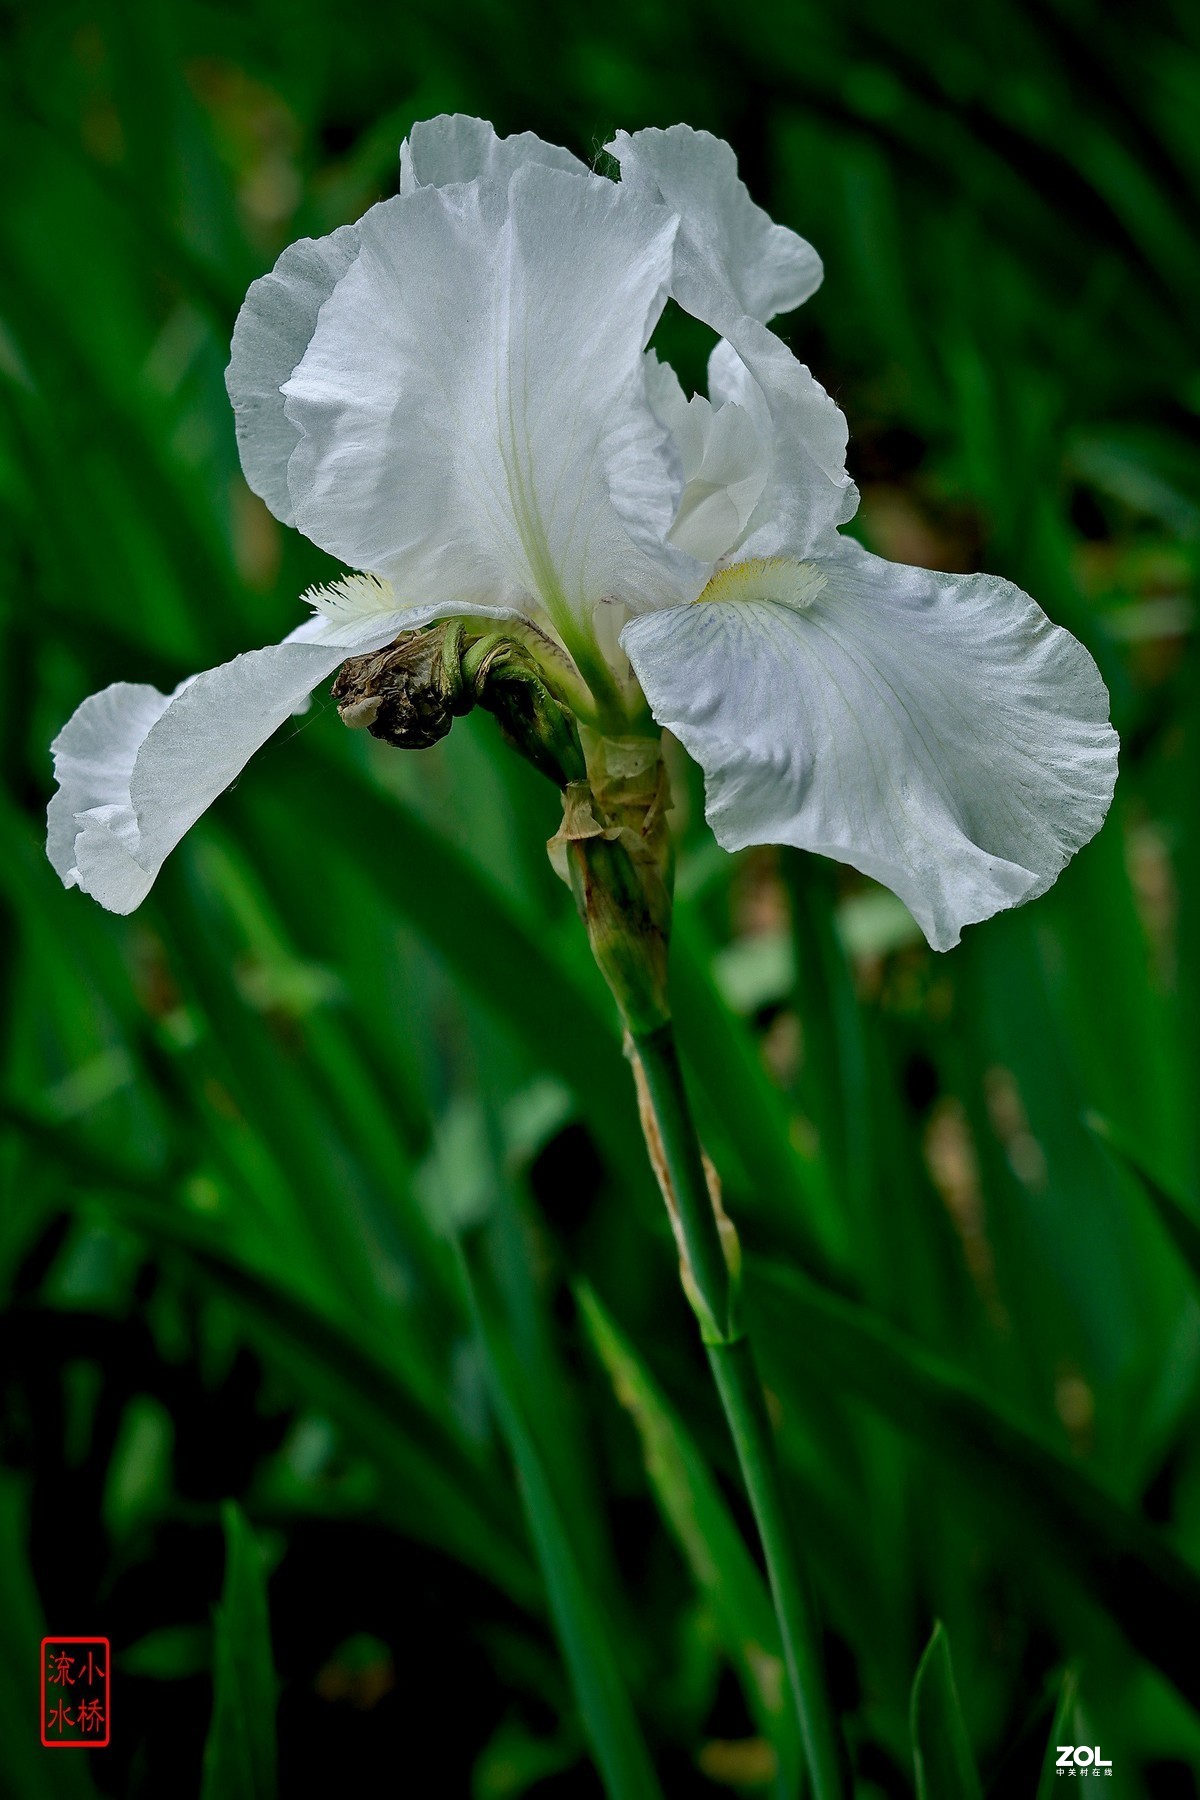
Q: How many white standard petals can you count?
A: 3